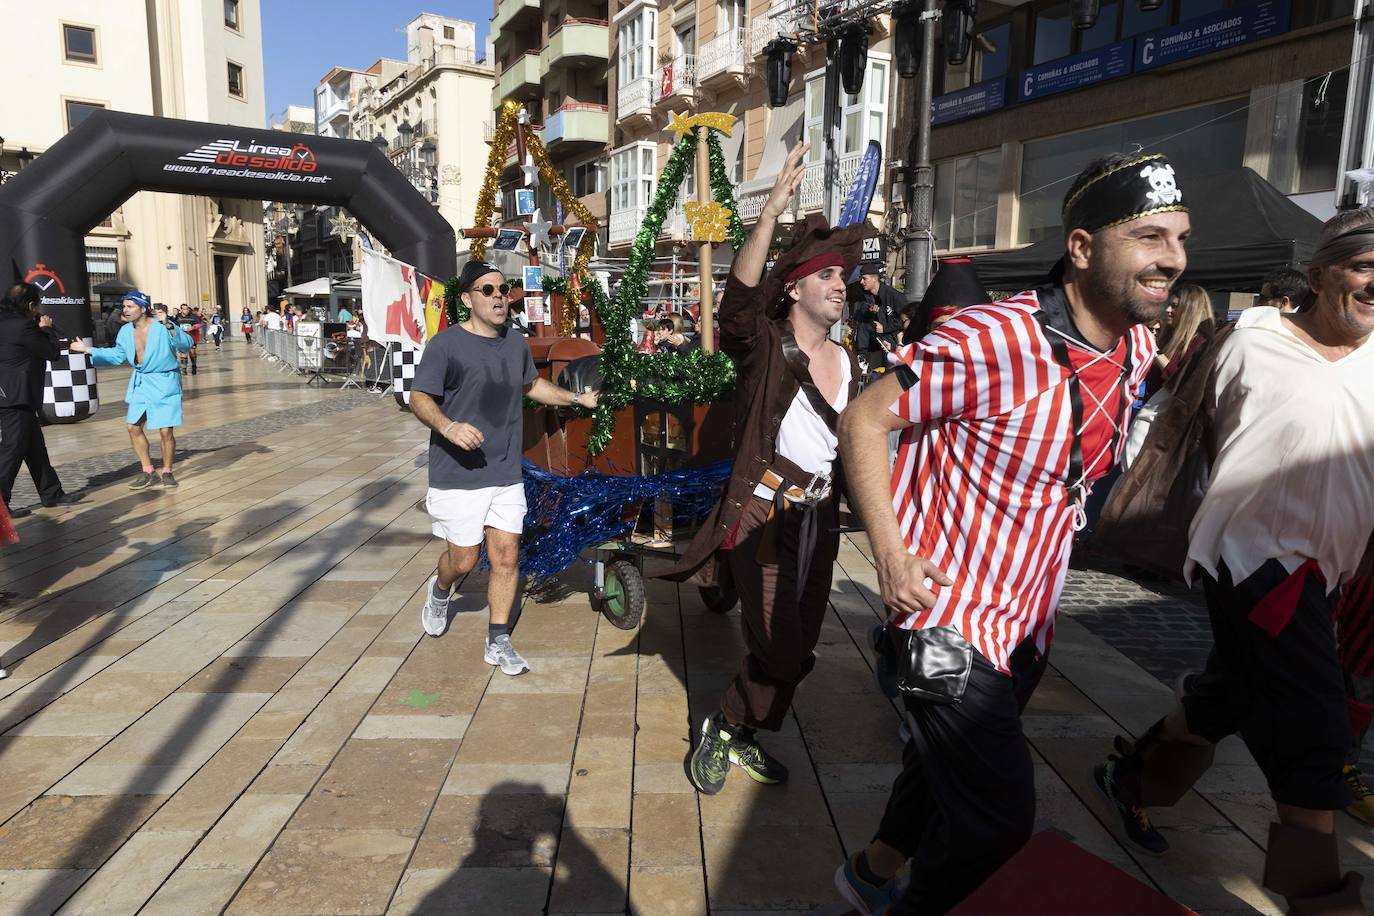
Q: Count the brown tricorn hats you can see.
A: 1